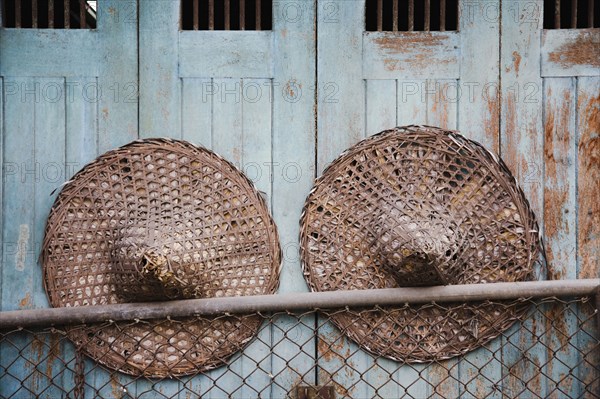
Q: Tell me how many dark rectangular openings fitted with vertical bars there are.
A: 4